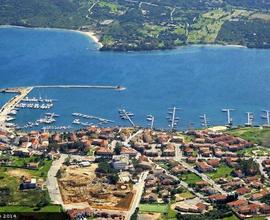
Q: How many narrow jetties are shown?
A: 7